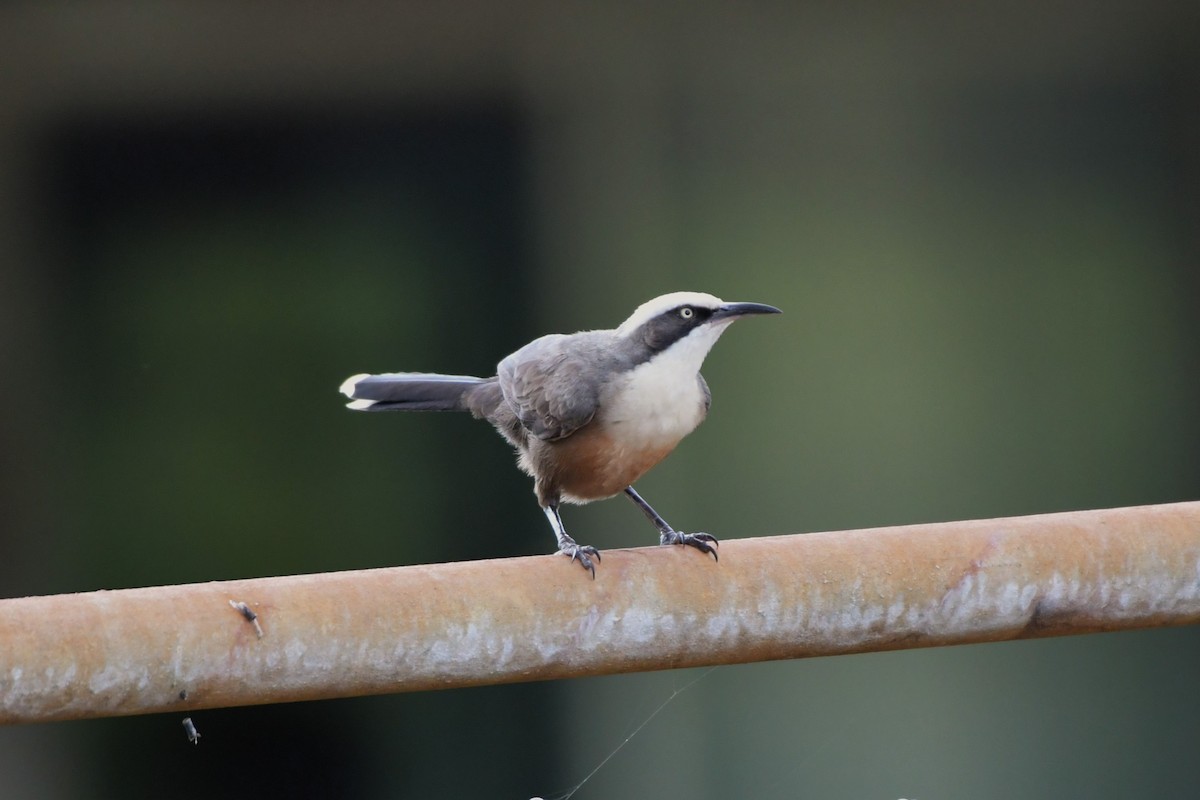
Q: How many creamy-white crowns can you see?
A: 1